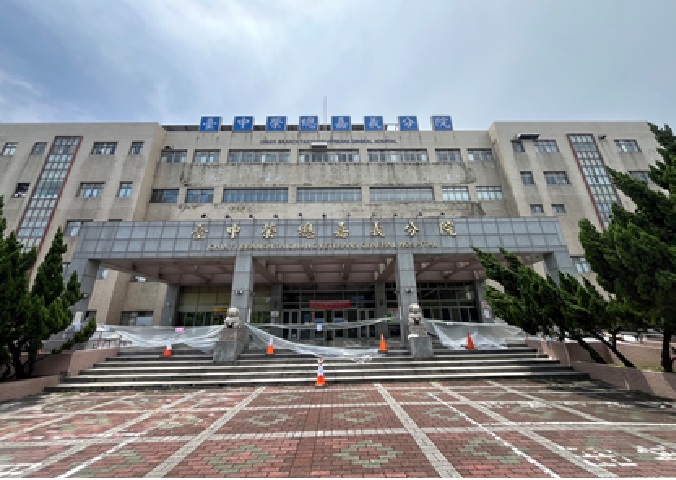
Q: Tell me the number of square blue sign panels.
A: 8